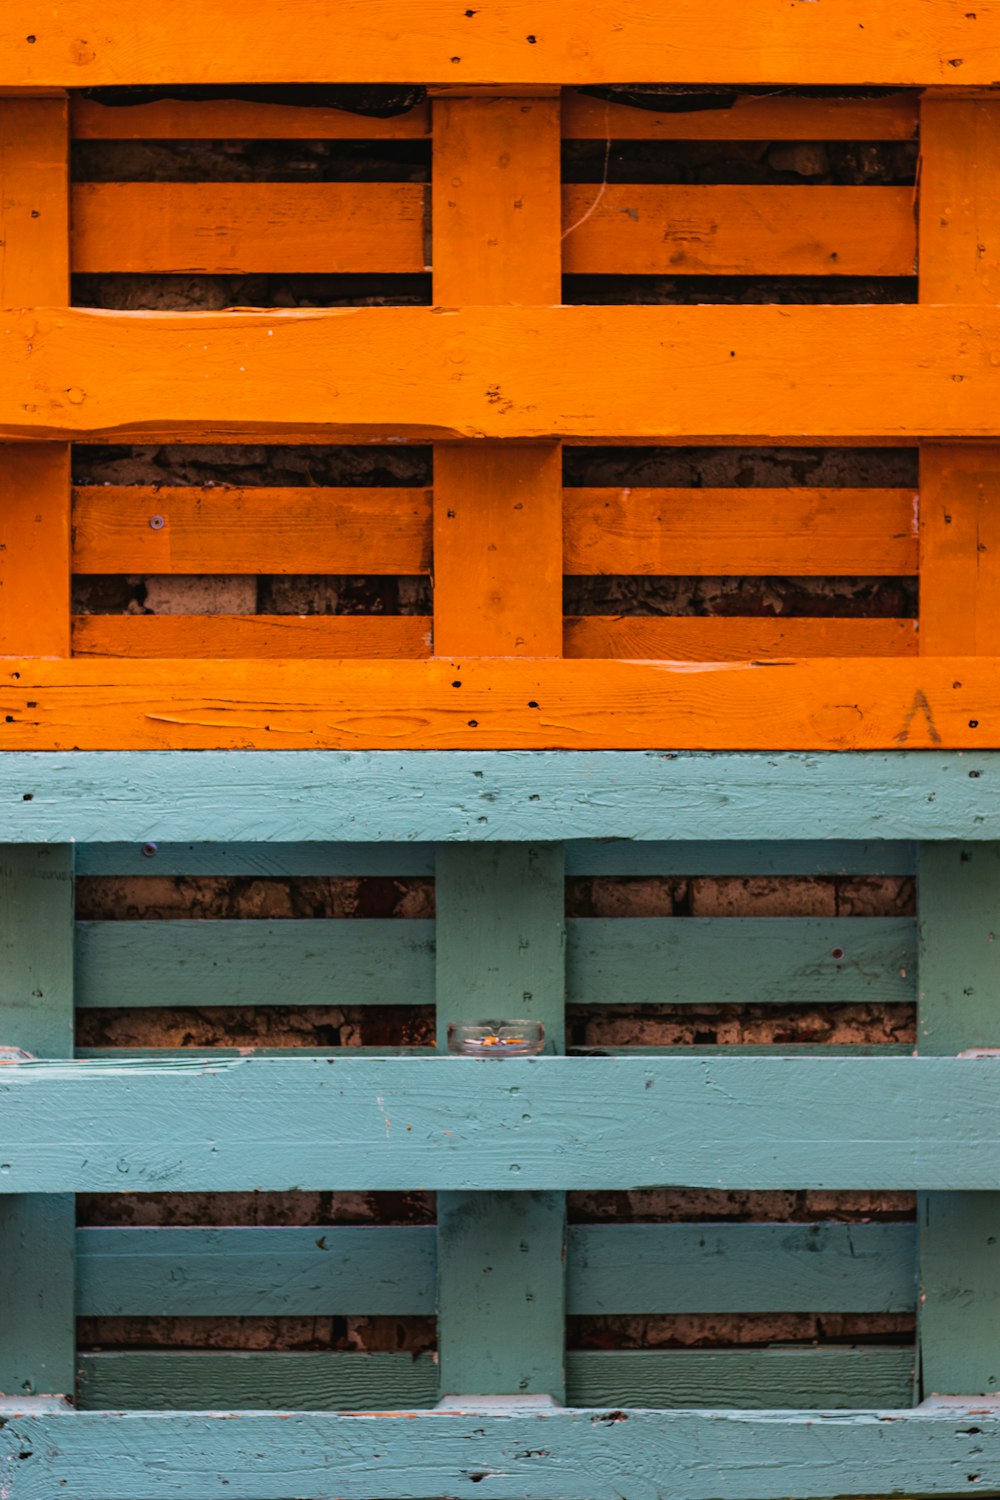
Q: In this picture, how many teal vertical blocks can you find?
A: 6